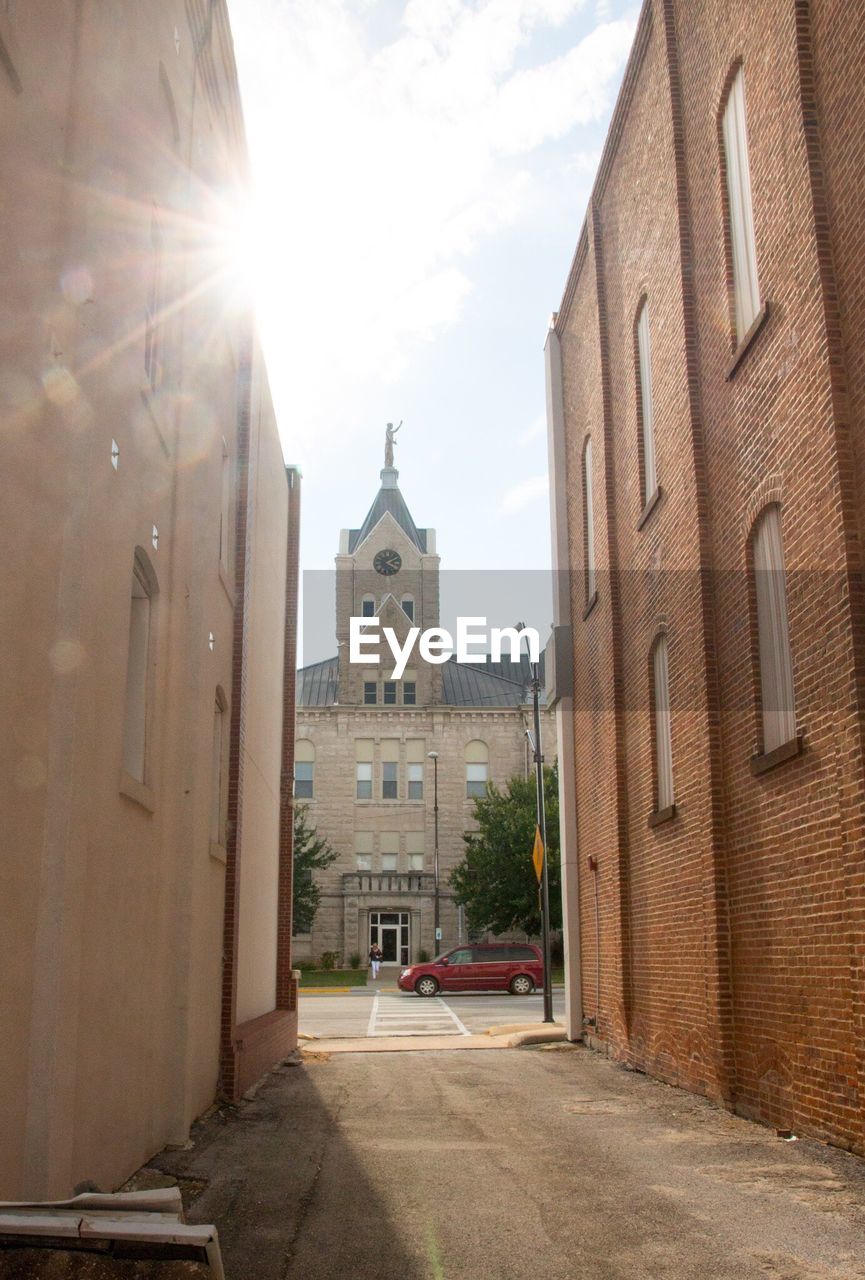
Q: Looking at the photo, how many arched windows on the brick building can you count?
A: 5